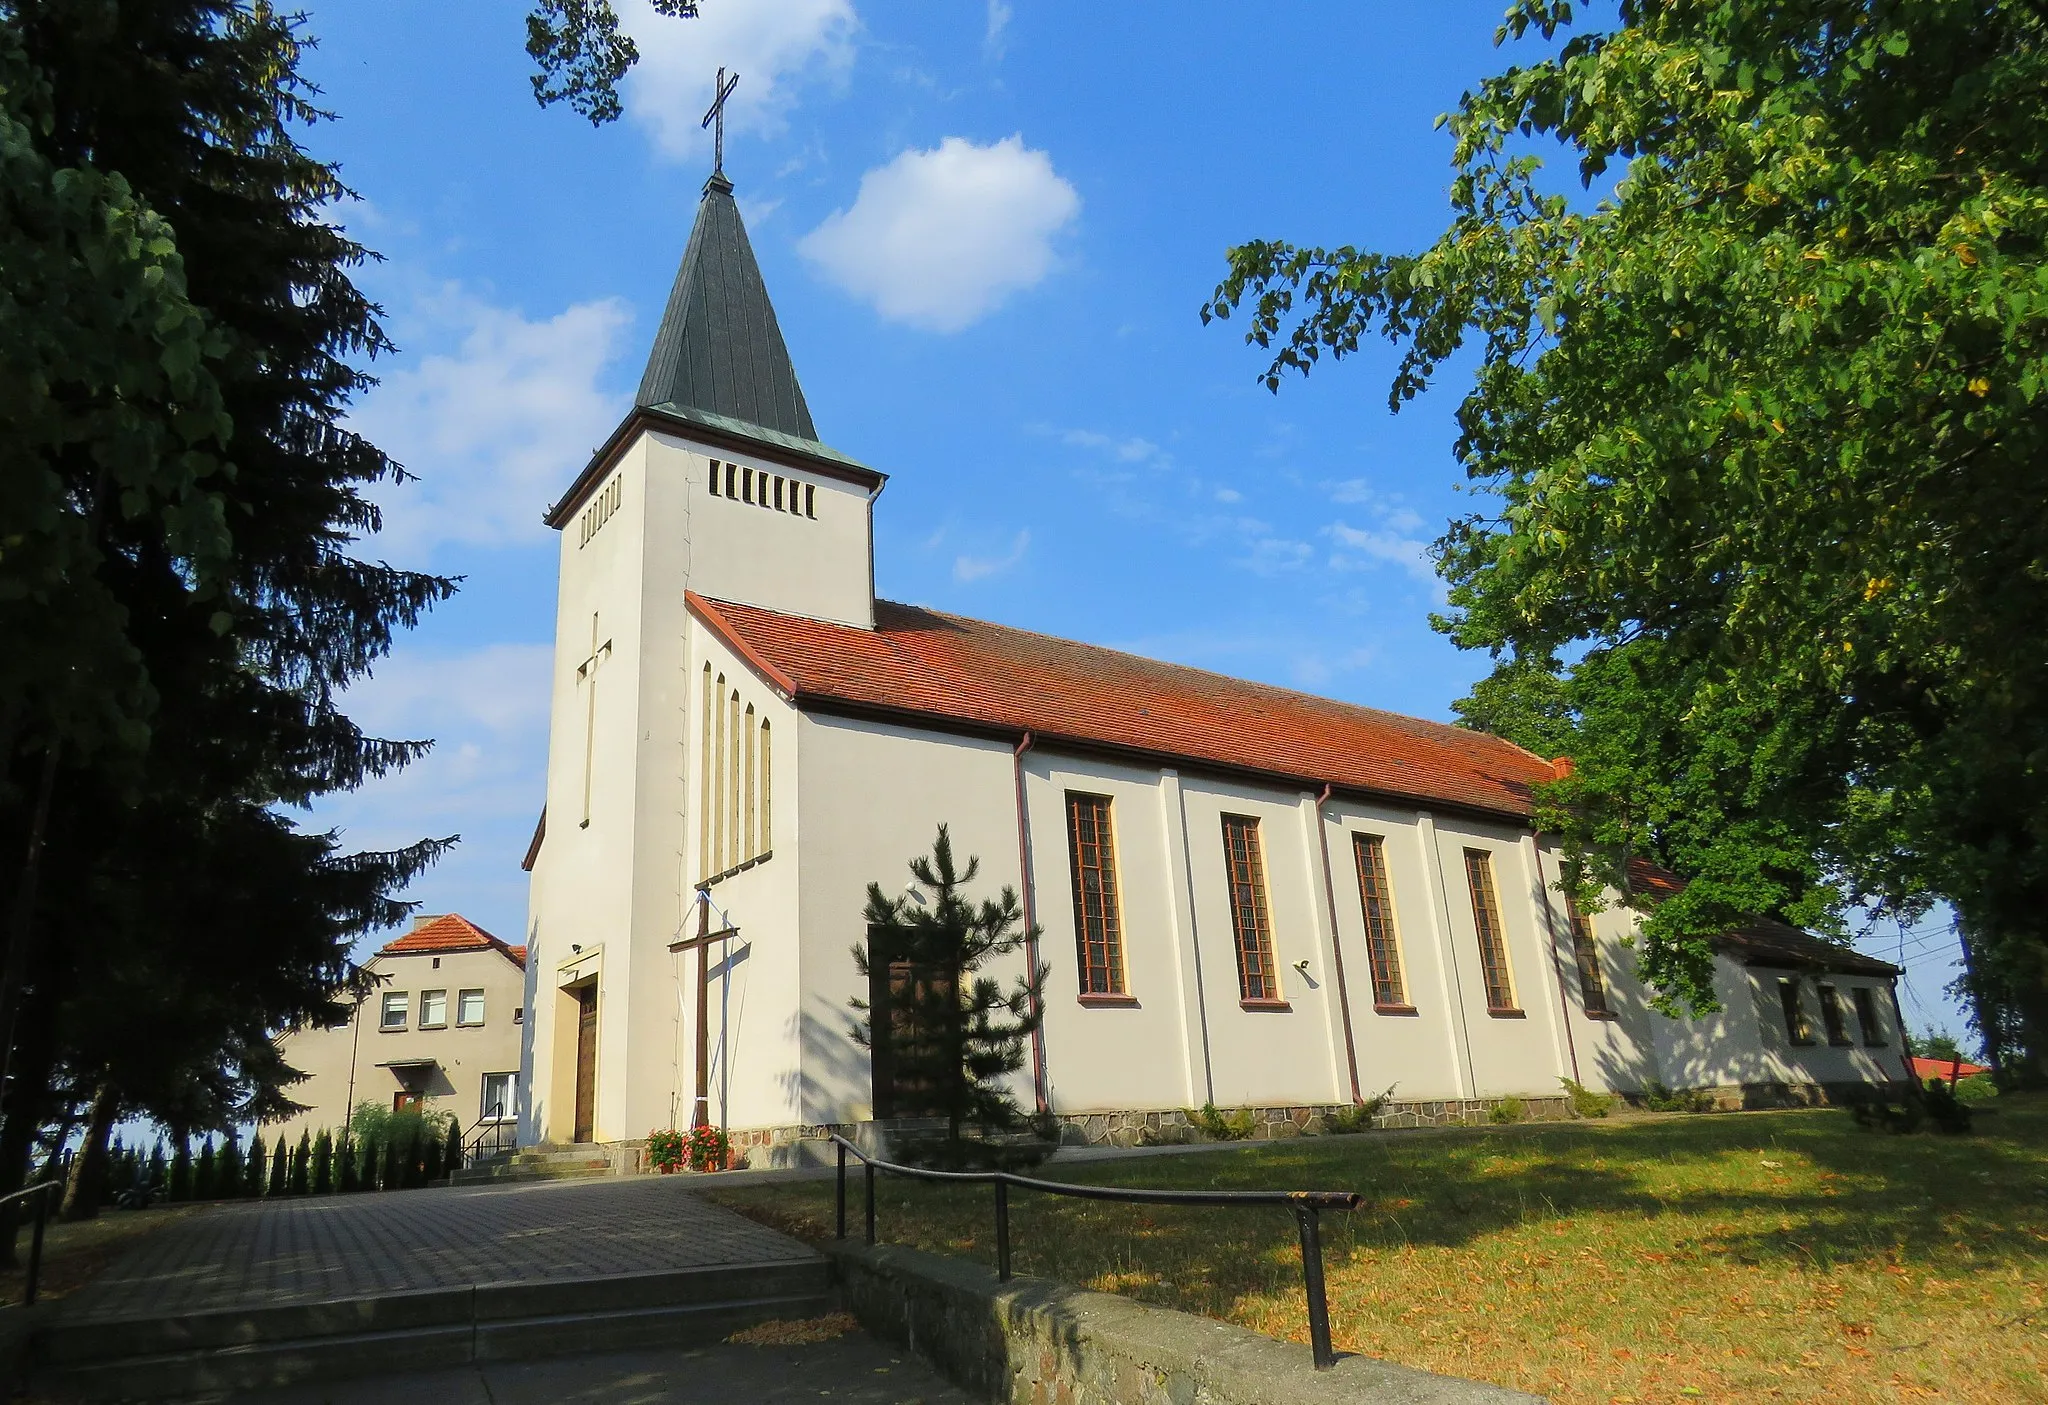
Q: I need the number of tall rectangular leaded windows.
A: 5